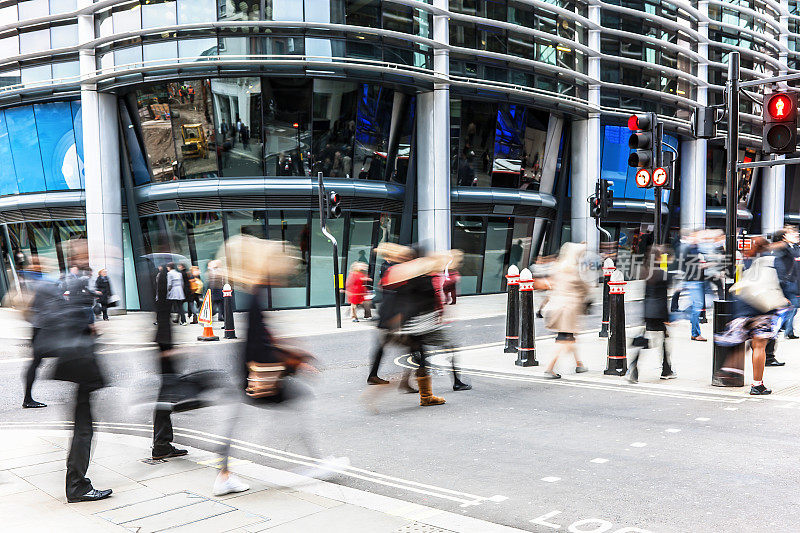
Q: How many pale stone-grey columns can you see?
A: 5